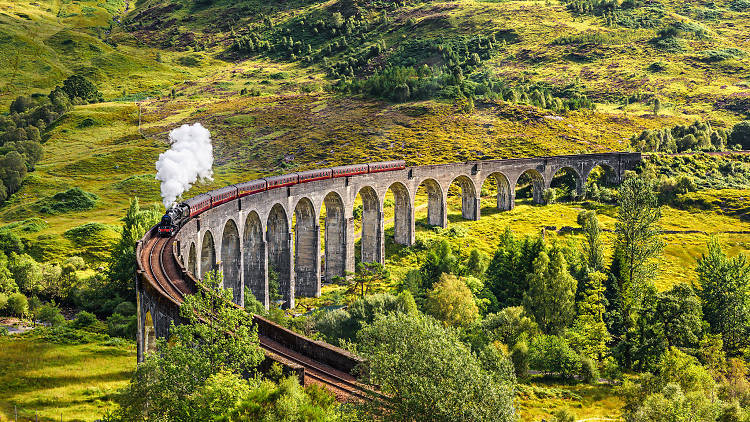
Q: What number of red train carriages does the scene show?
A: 7